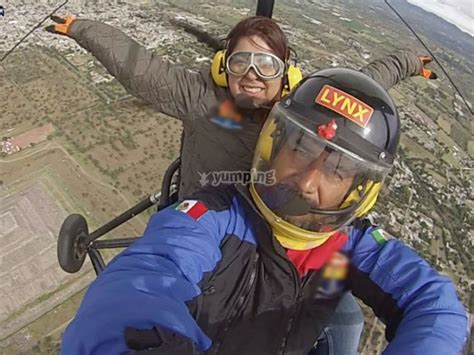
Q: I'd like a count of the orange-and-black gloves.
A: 2